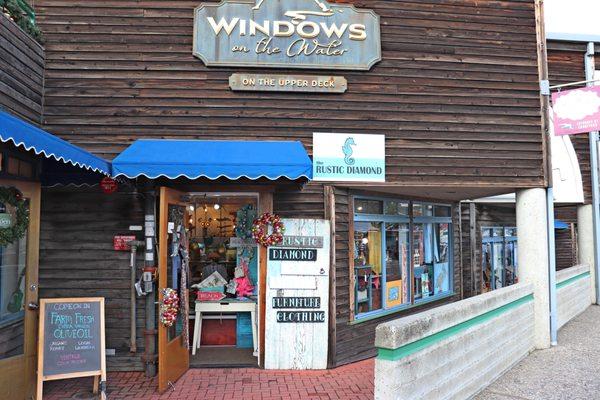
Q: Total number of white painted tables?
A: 1